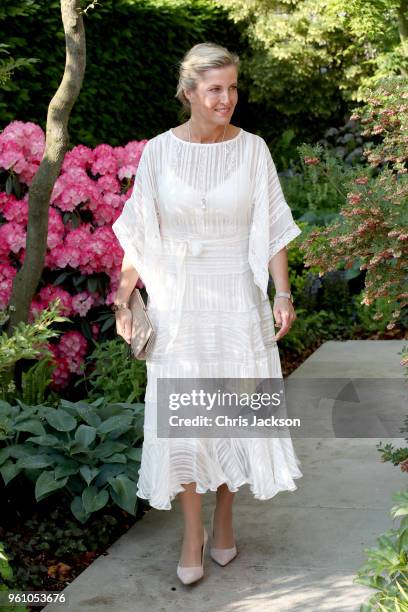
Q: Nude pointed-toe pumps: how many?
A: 2